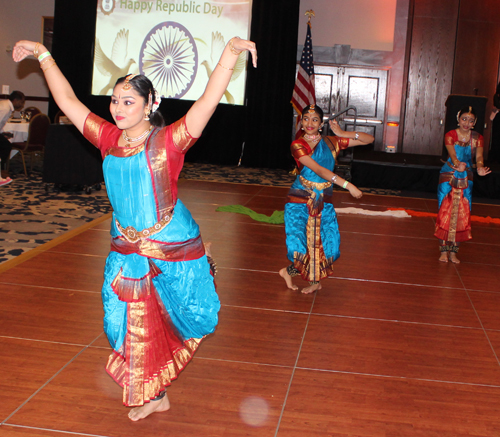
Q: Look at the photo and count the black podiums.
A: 1